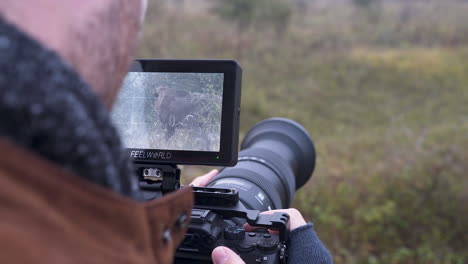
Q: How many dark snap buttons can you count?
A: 2